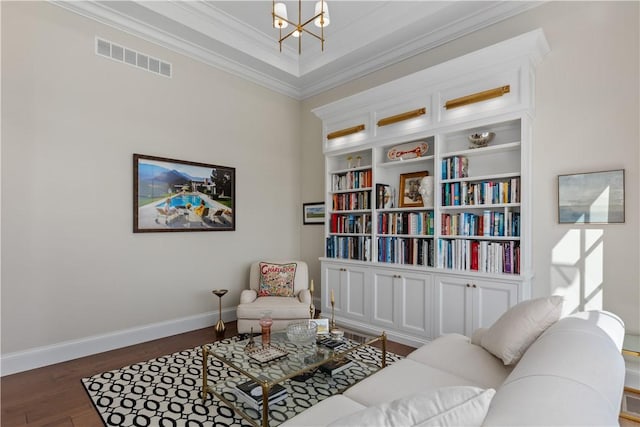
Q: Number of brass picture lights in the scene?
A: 3